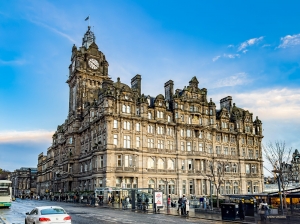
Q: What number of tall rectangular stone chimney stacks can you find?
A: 3